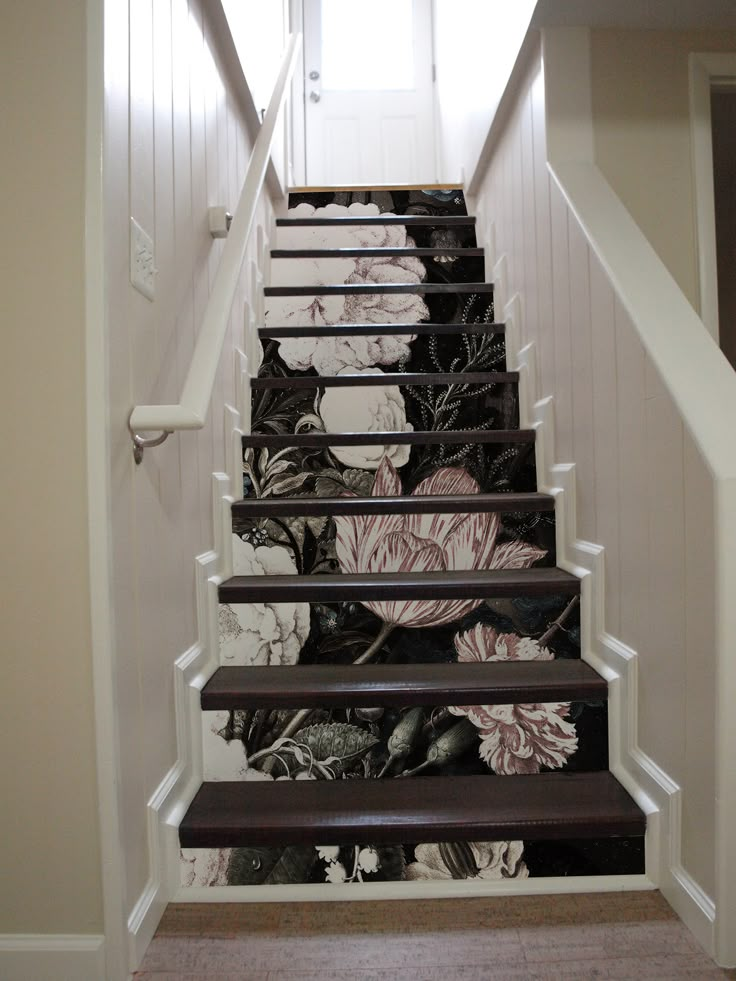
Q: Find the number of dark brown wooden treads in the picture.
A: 10